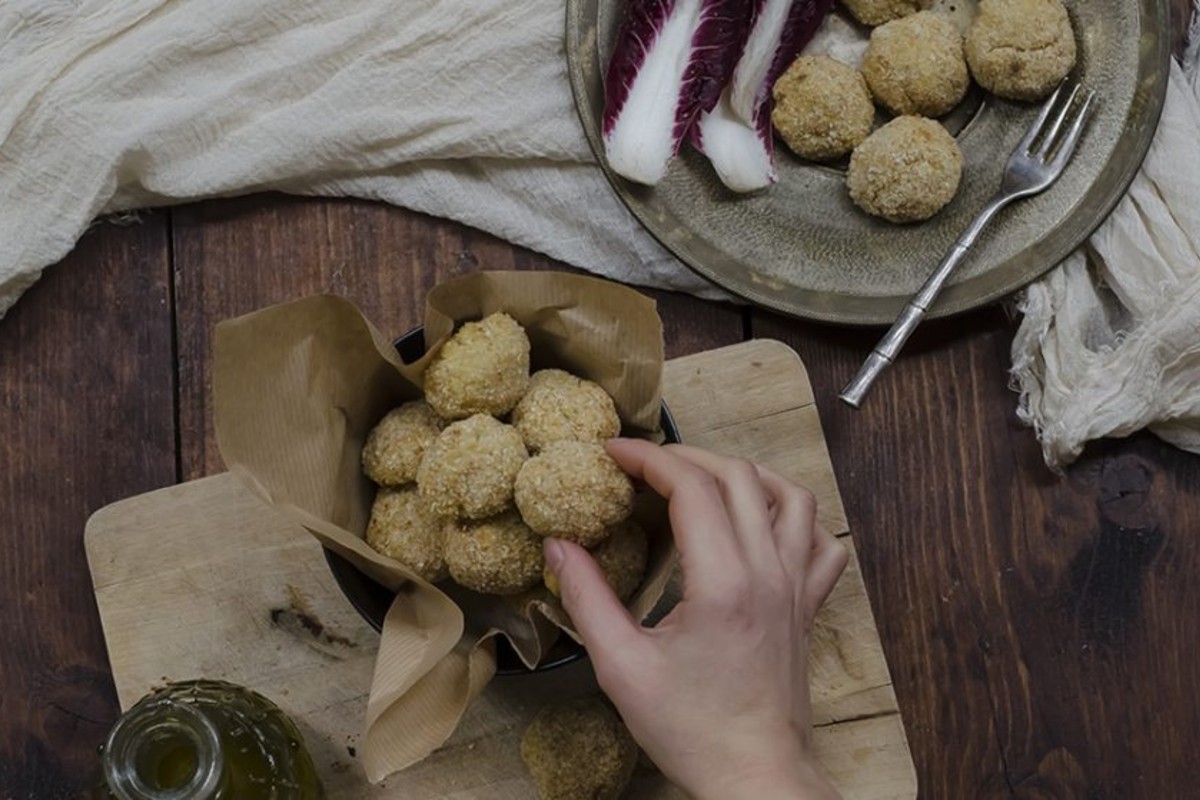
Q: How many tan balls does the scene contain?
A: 14